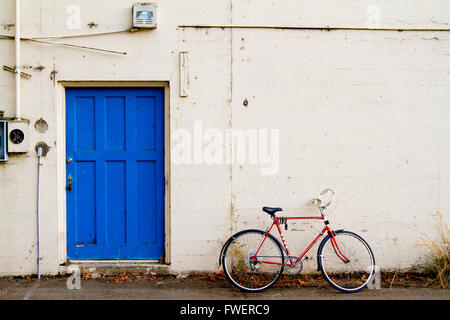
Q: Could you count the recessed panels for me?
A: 6